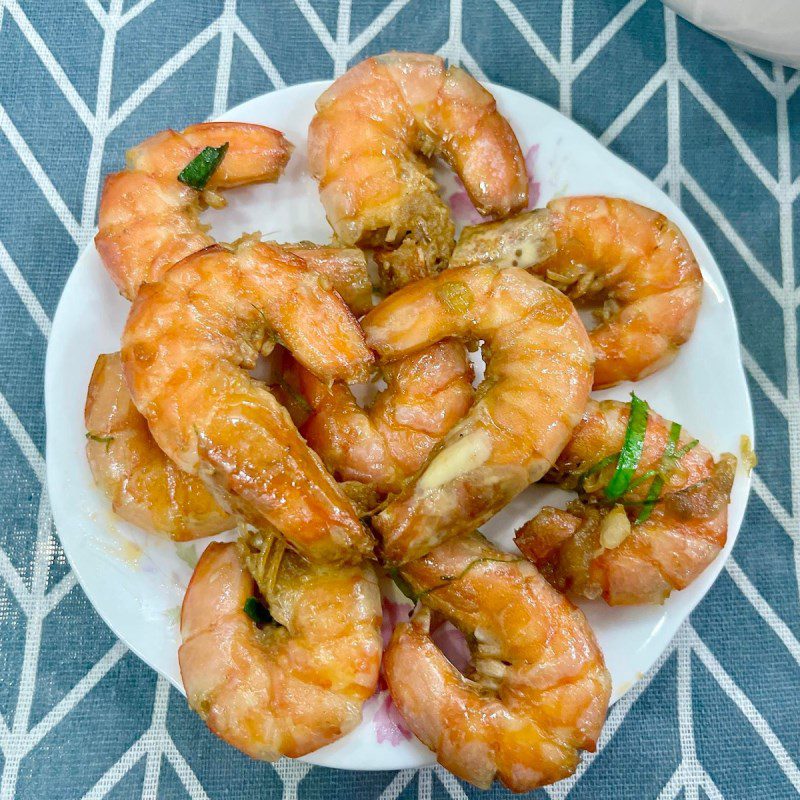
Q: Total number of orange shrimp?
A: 10